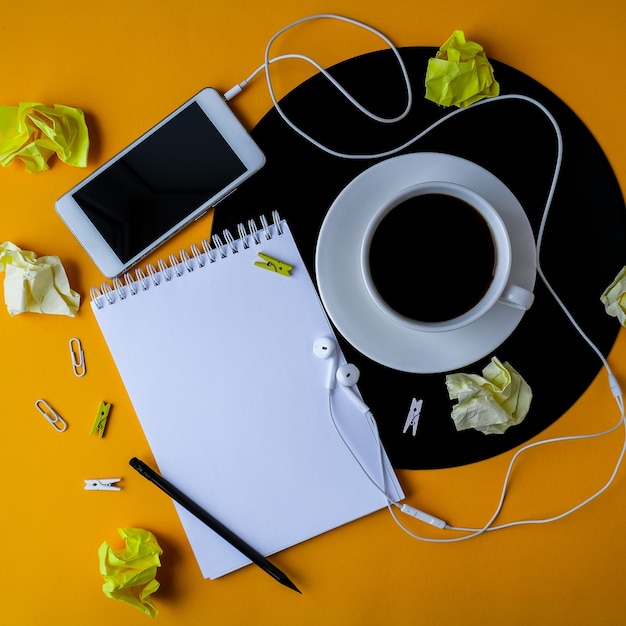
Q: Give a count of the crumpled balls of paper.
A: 6